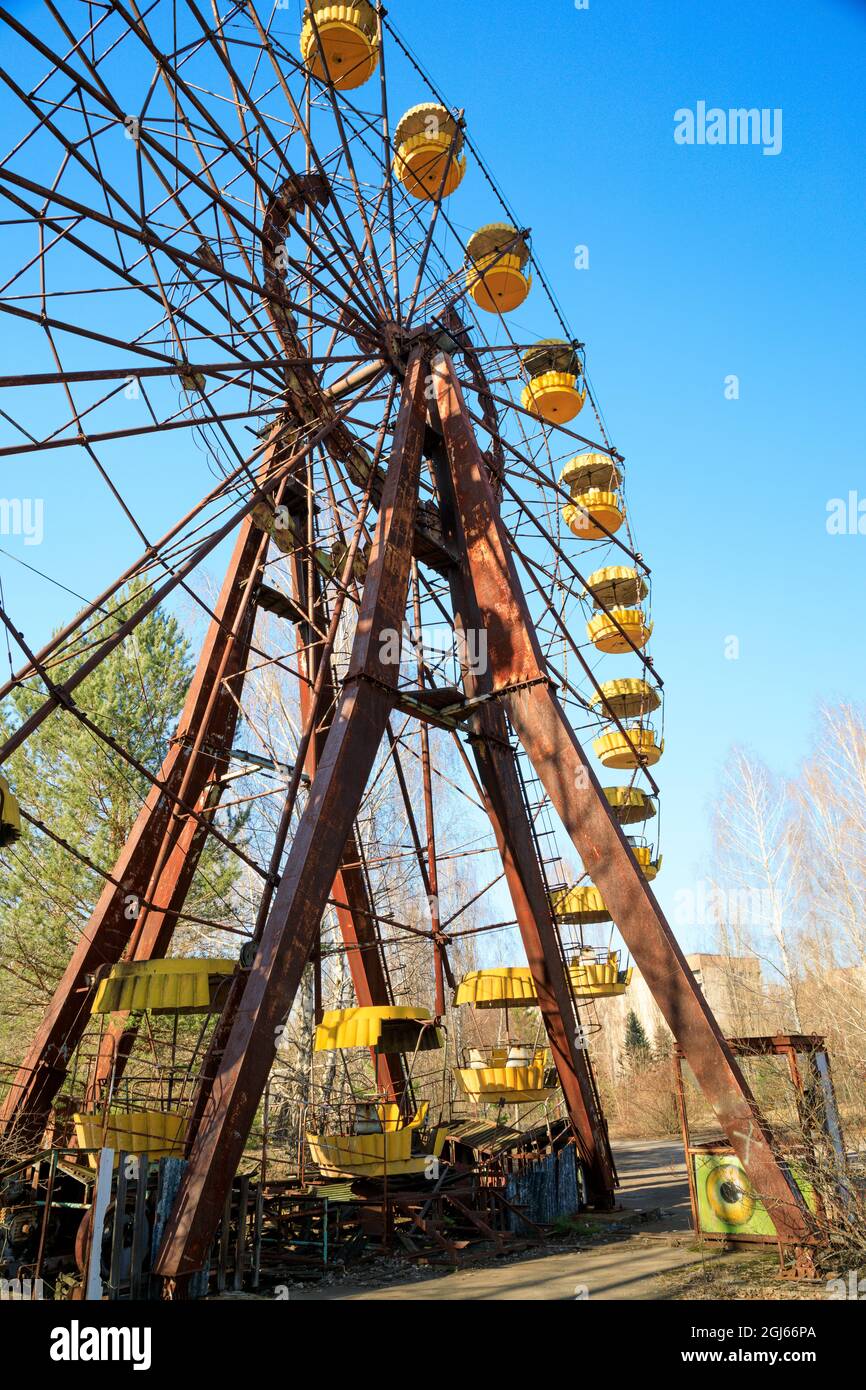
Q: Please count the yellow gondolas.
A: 13